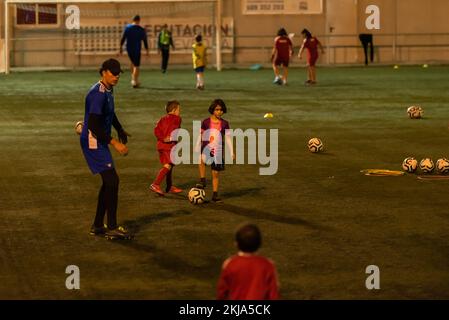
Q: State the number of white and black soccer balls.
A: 7